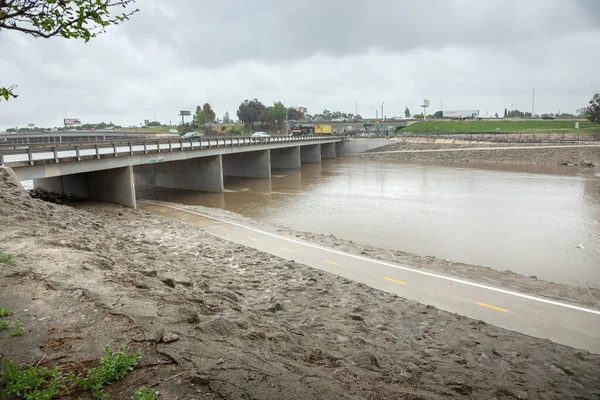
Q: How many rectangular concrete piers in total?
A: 6